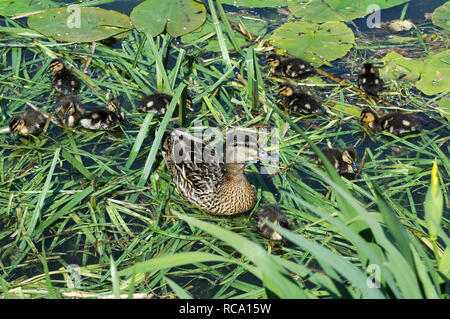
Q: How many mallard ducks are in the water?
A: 12